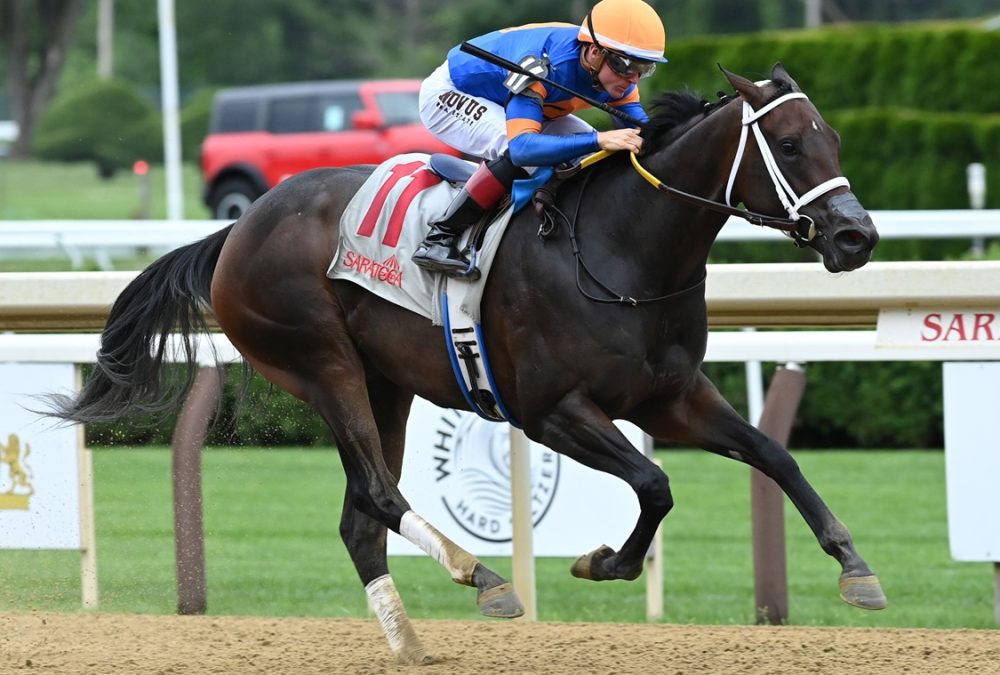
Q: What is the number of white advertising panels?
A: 3